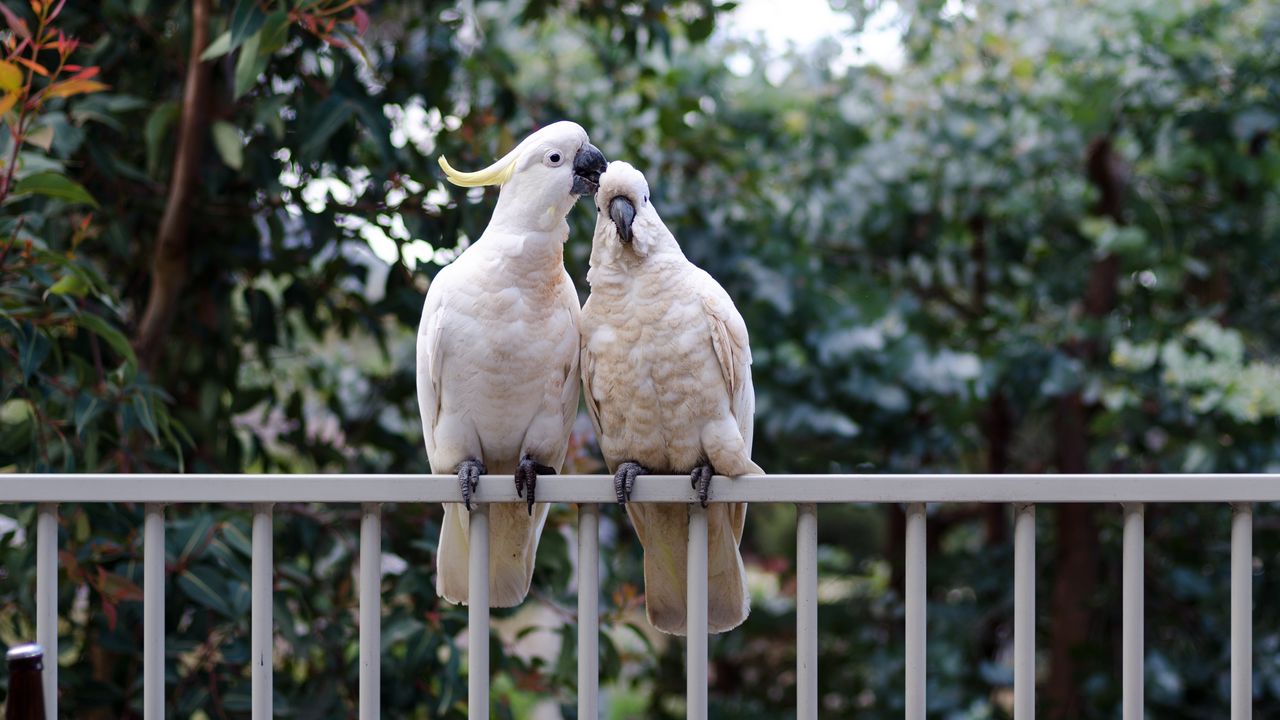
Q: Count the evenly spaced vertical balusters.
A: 12